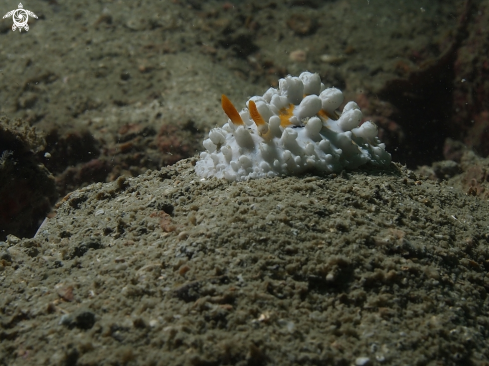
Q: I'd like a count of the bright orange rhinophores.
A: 2